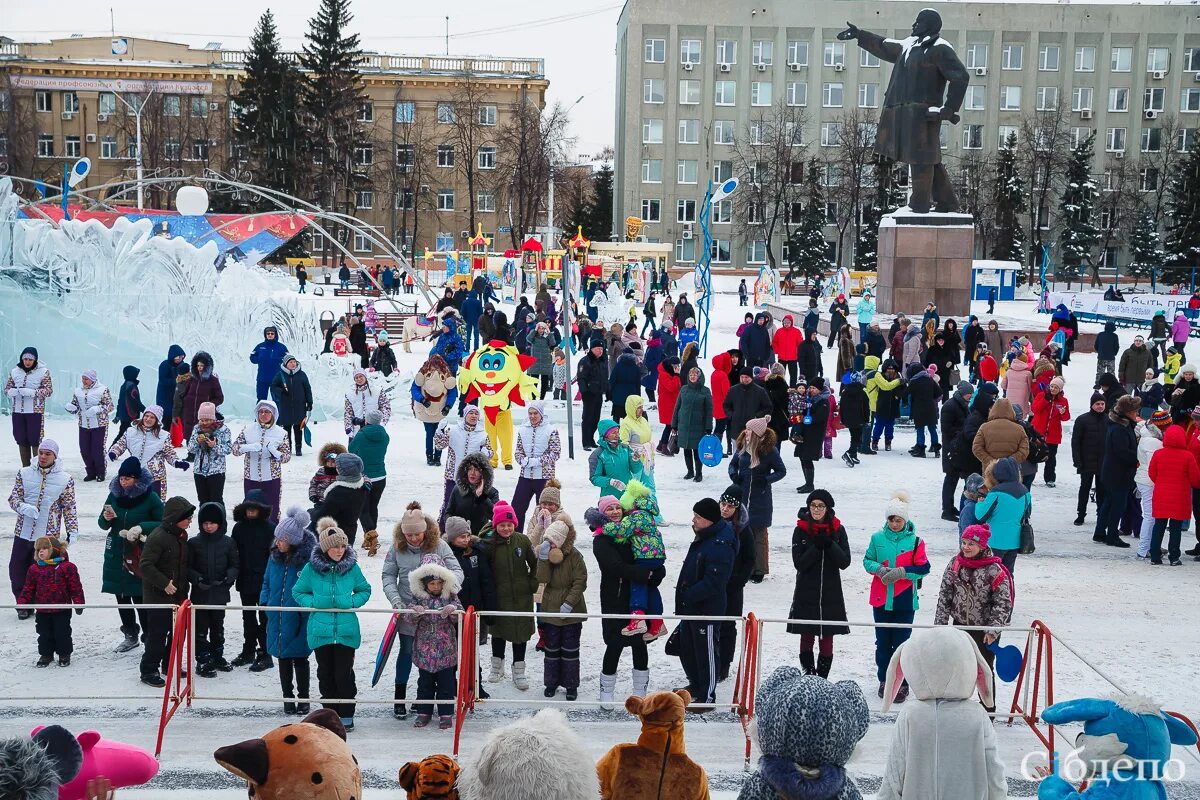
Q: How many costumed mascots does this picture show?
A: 11